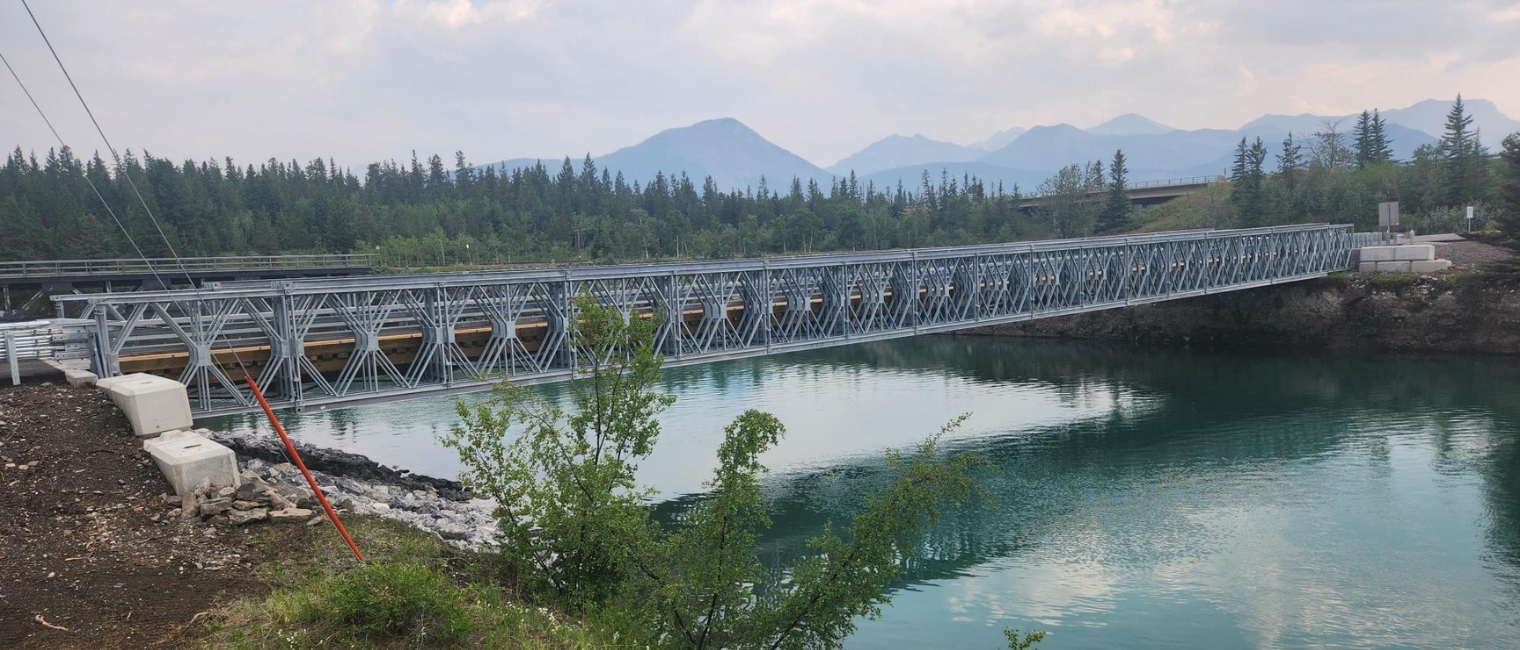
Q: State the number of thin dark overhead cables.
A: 2